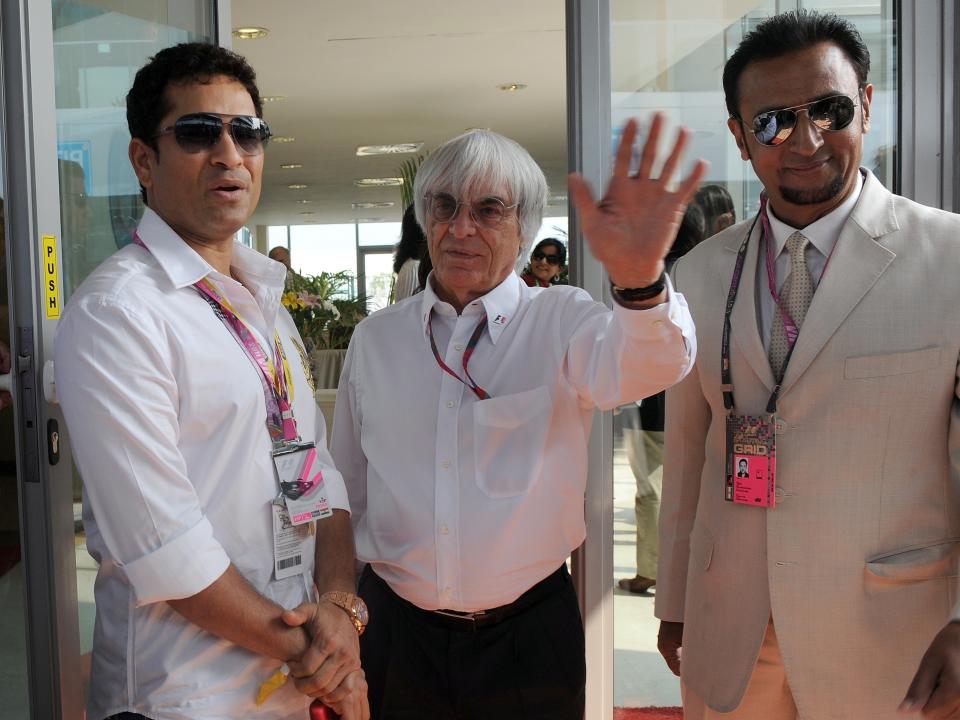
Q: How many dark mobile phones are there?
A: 0